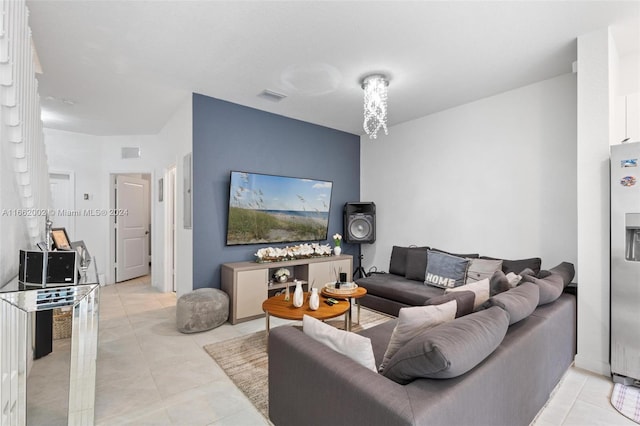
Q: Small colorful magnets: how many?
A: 2